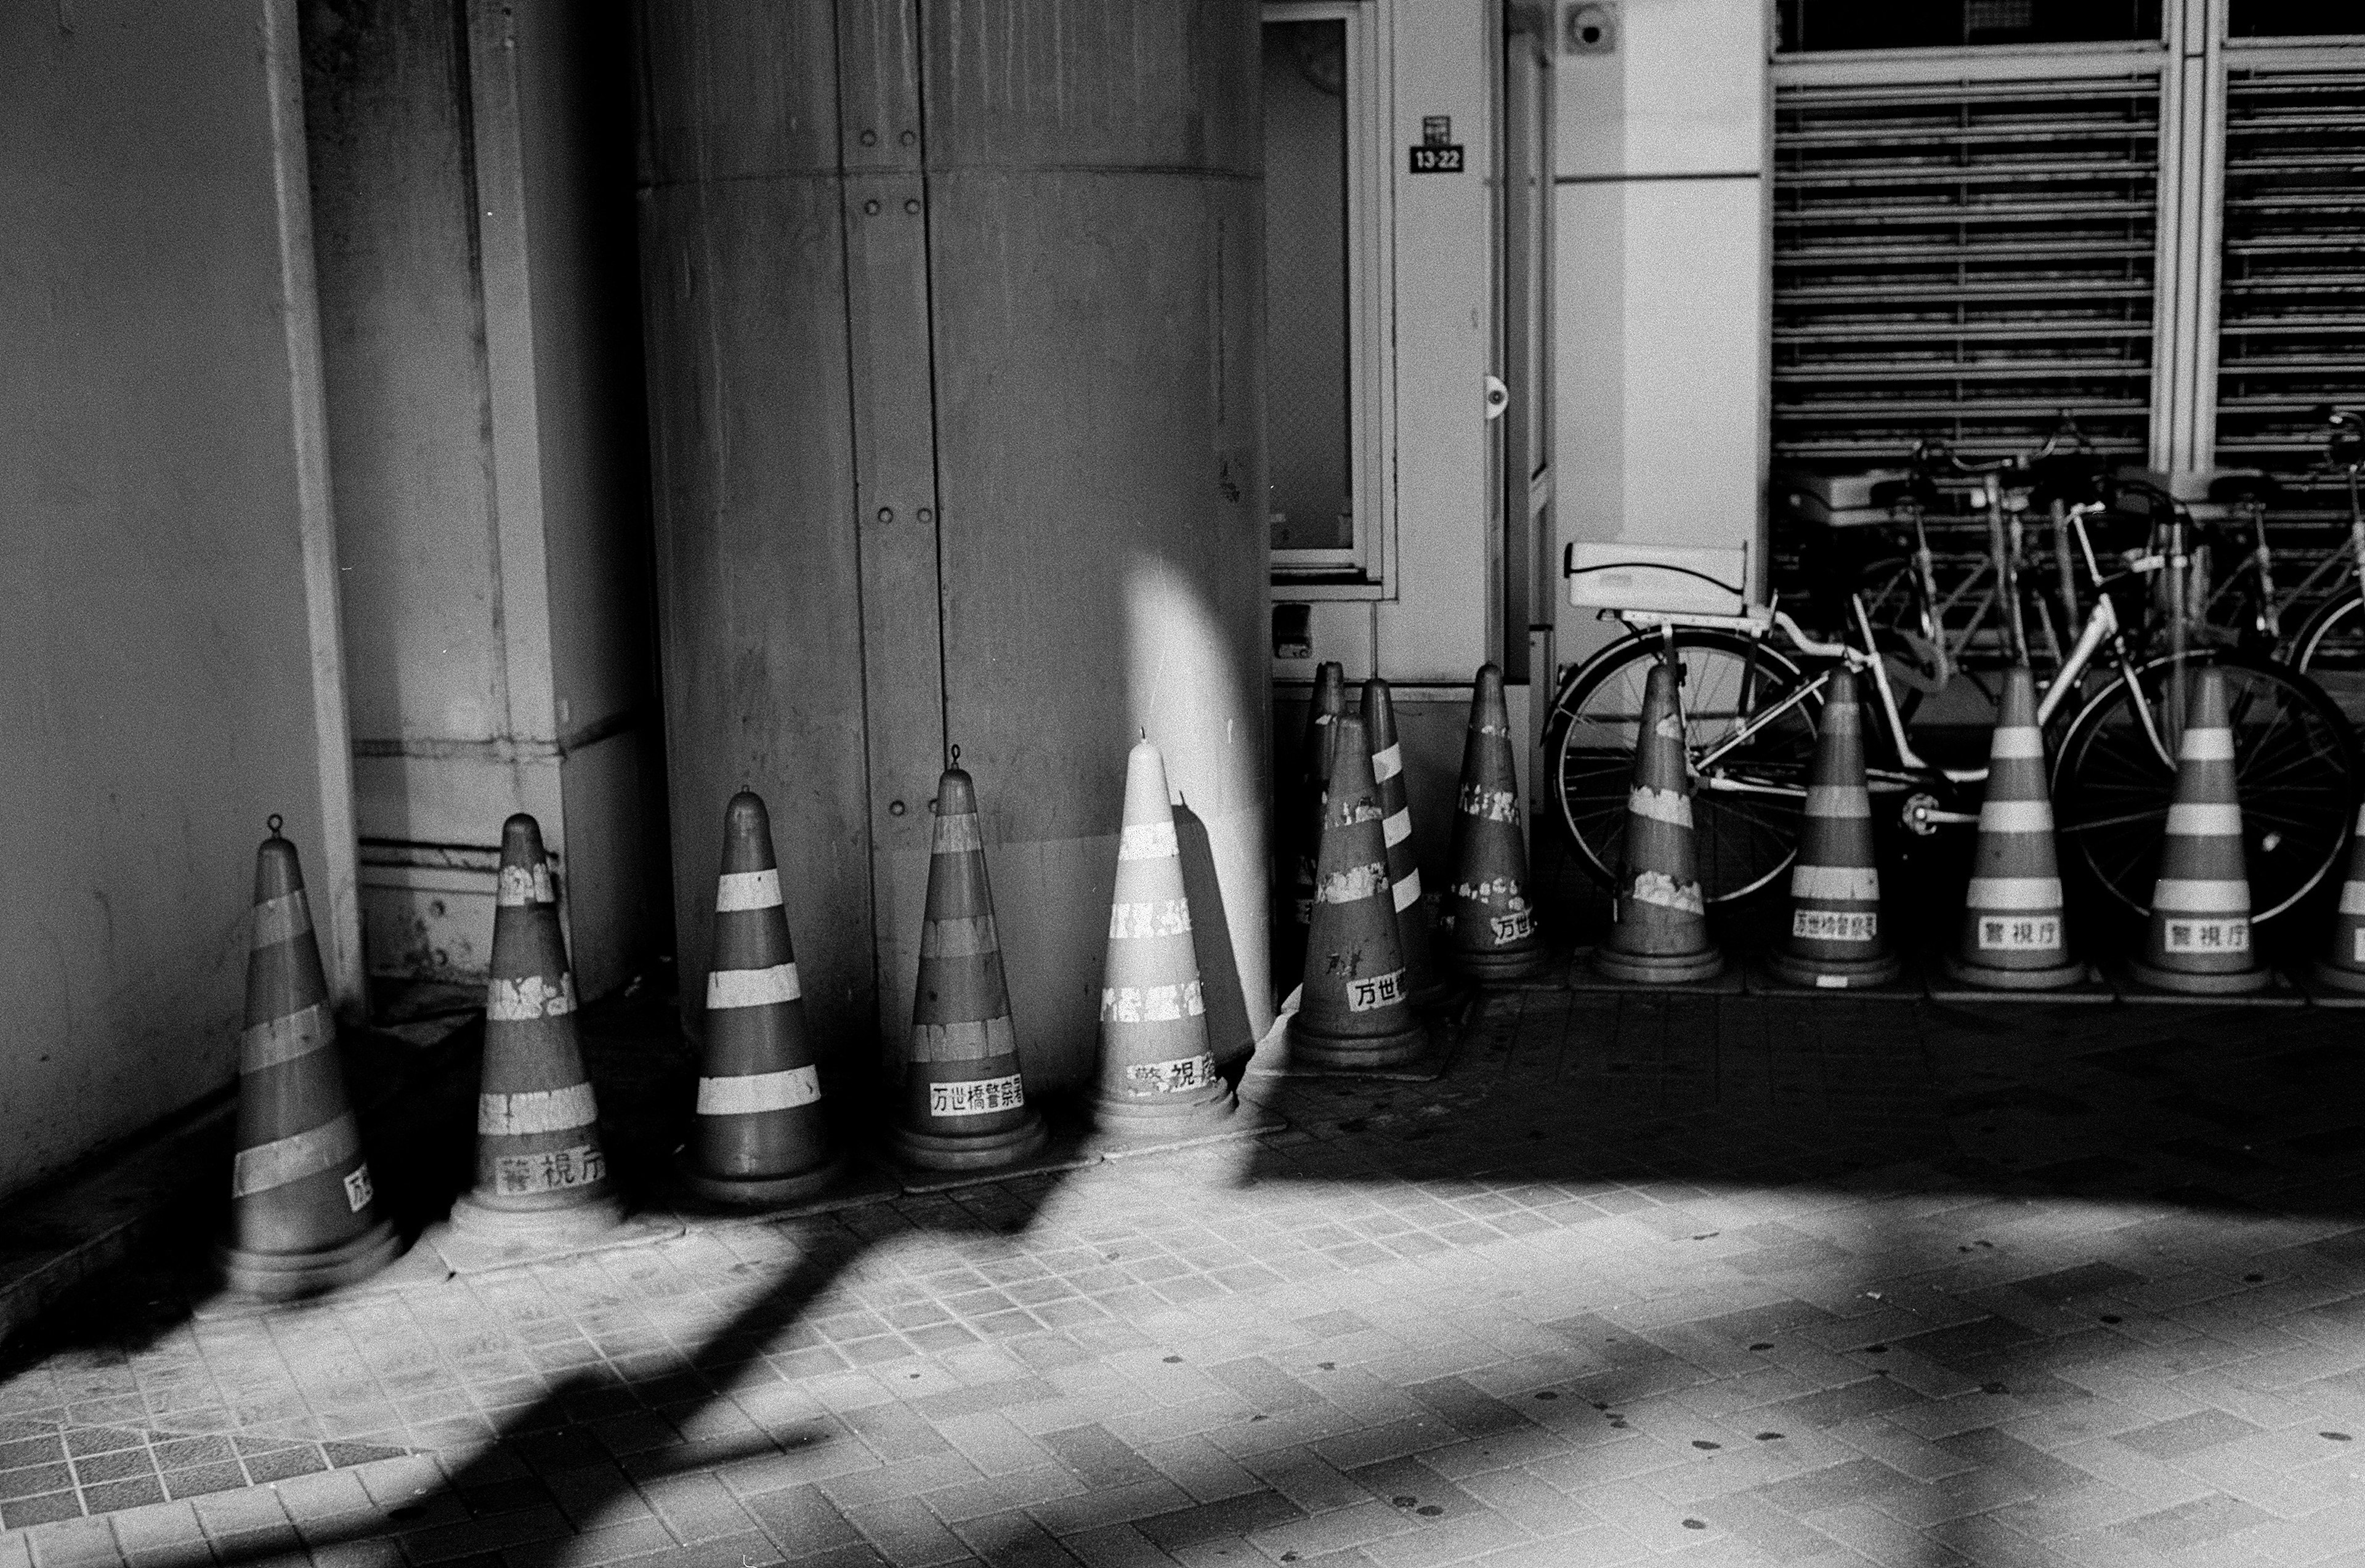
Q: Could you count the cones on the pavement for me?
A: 14